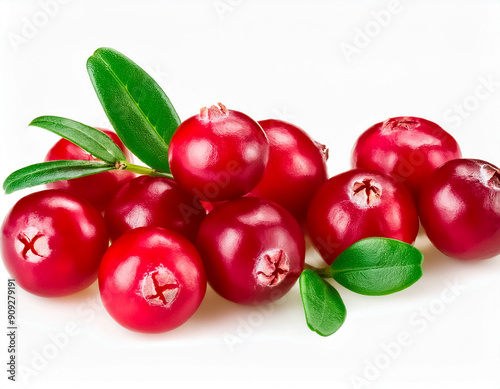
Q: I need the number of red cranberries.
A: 10